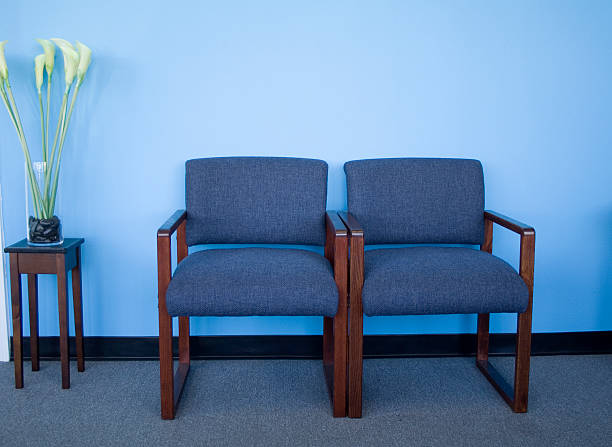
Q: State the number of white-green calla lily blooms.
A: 5